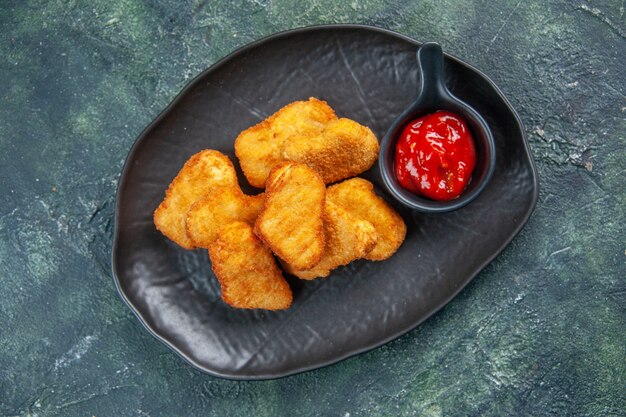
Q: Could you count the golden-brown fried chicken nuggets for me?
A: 8